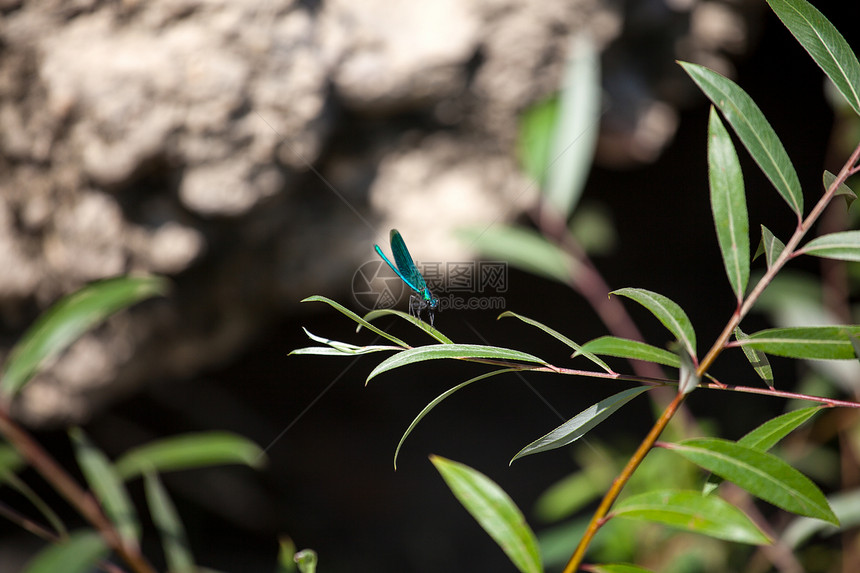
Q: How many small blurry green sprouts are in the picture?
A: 2